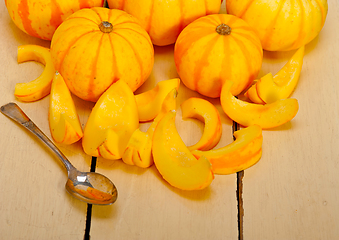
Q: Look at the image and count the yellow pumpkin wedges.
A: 10